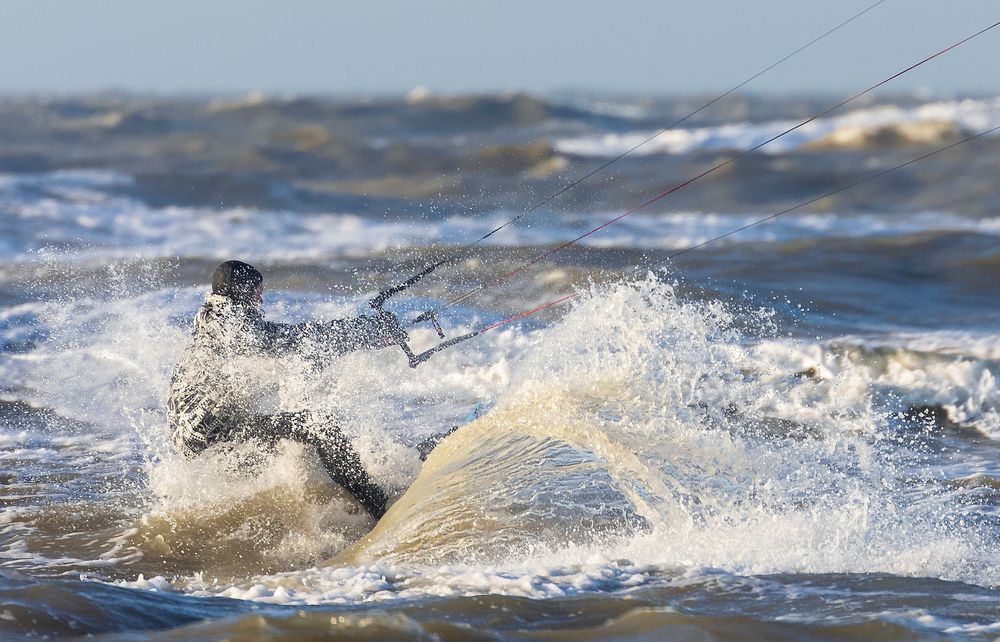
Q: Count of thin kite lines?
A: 3